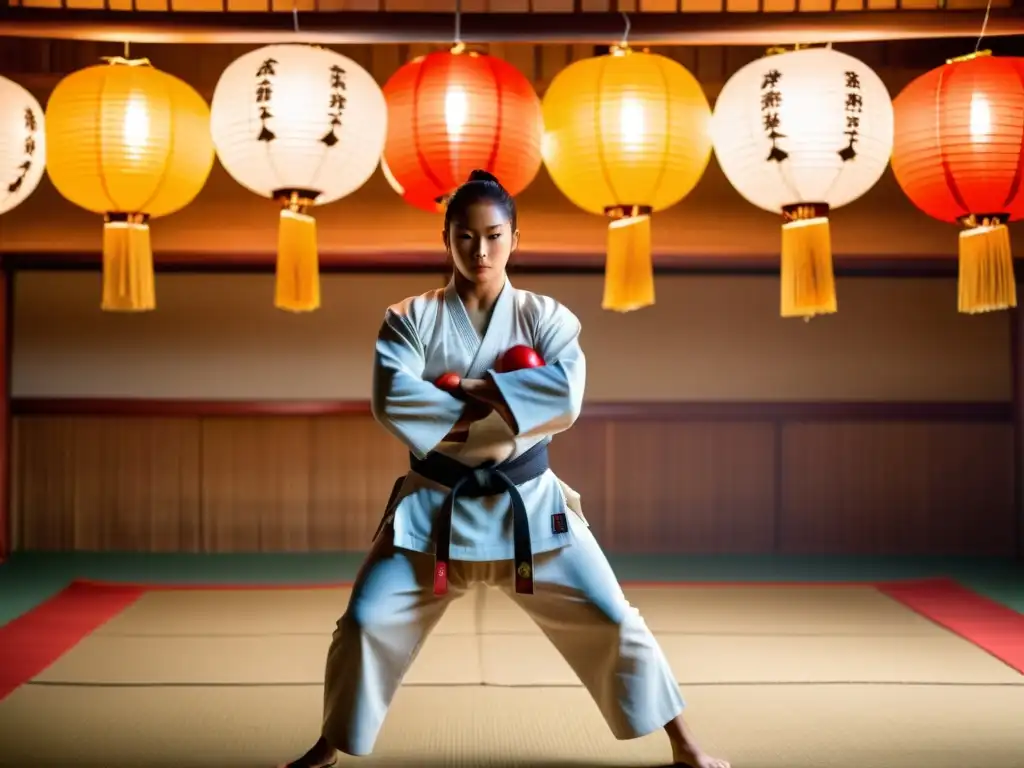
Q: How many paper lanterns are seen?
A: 7